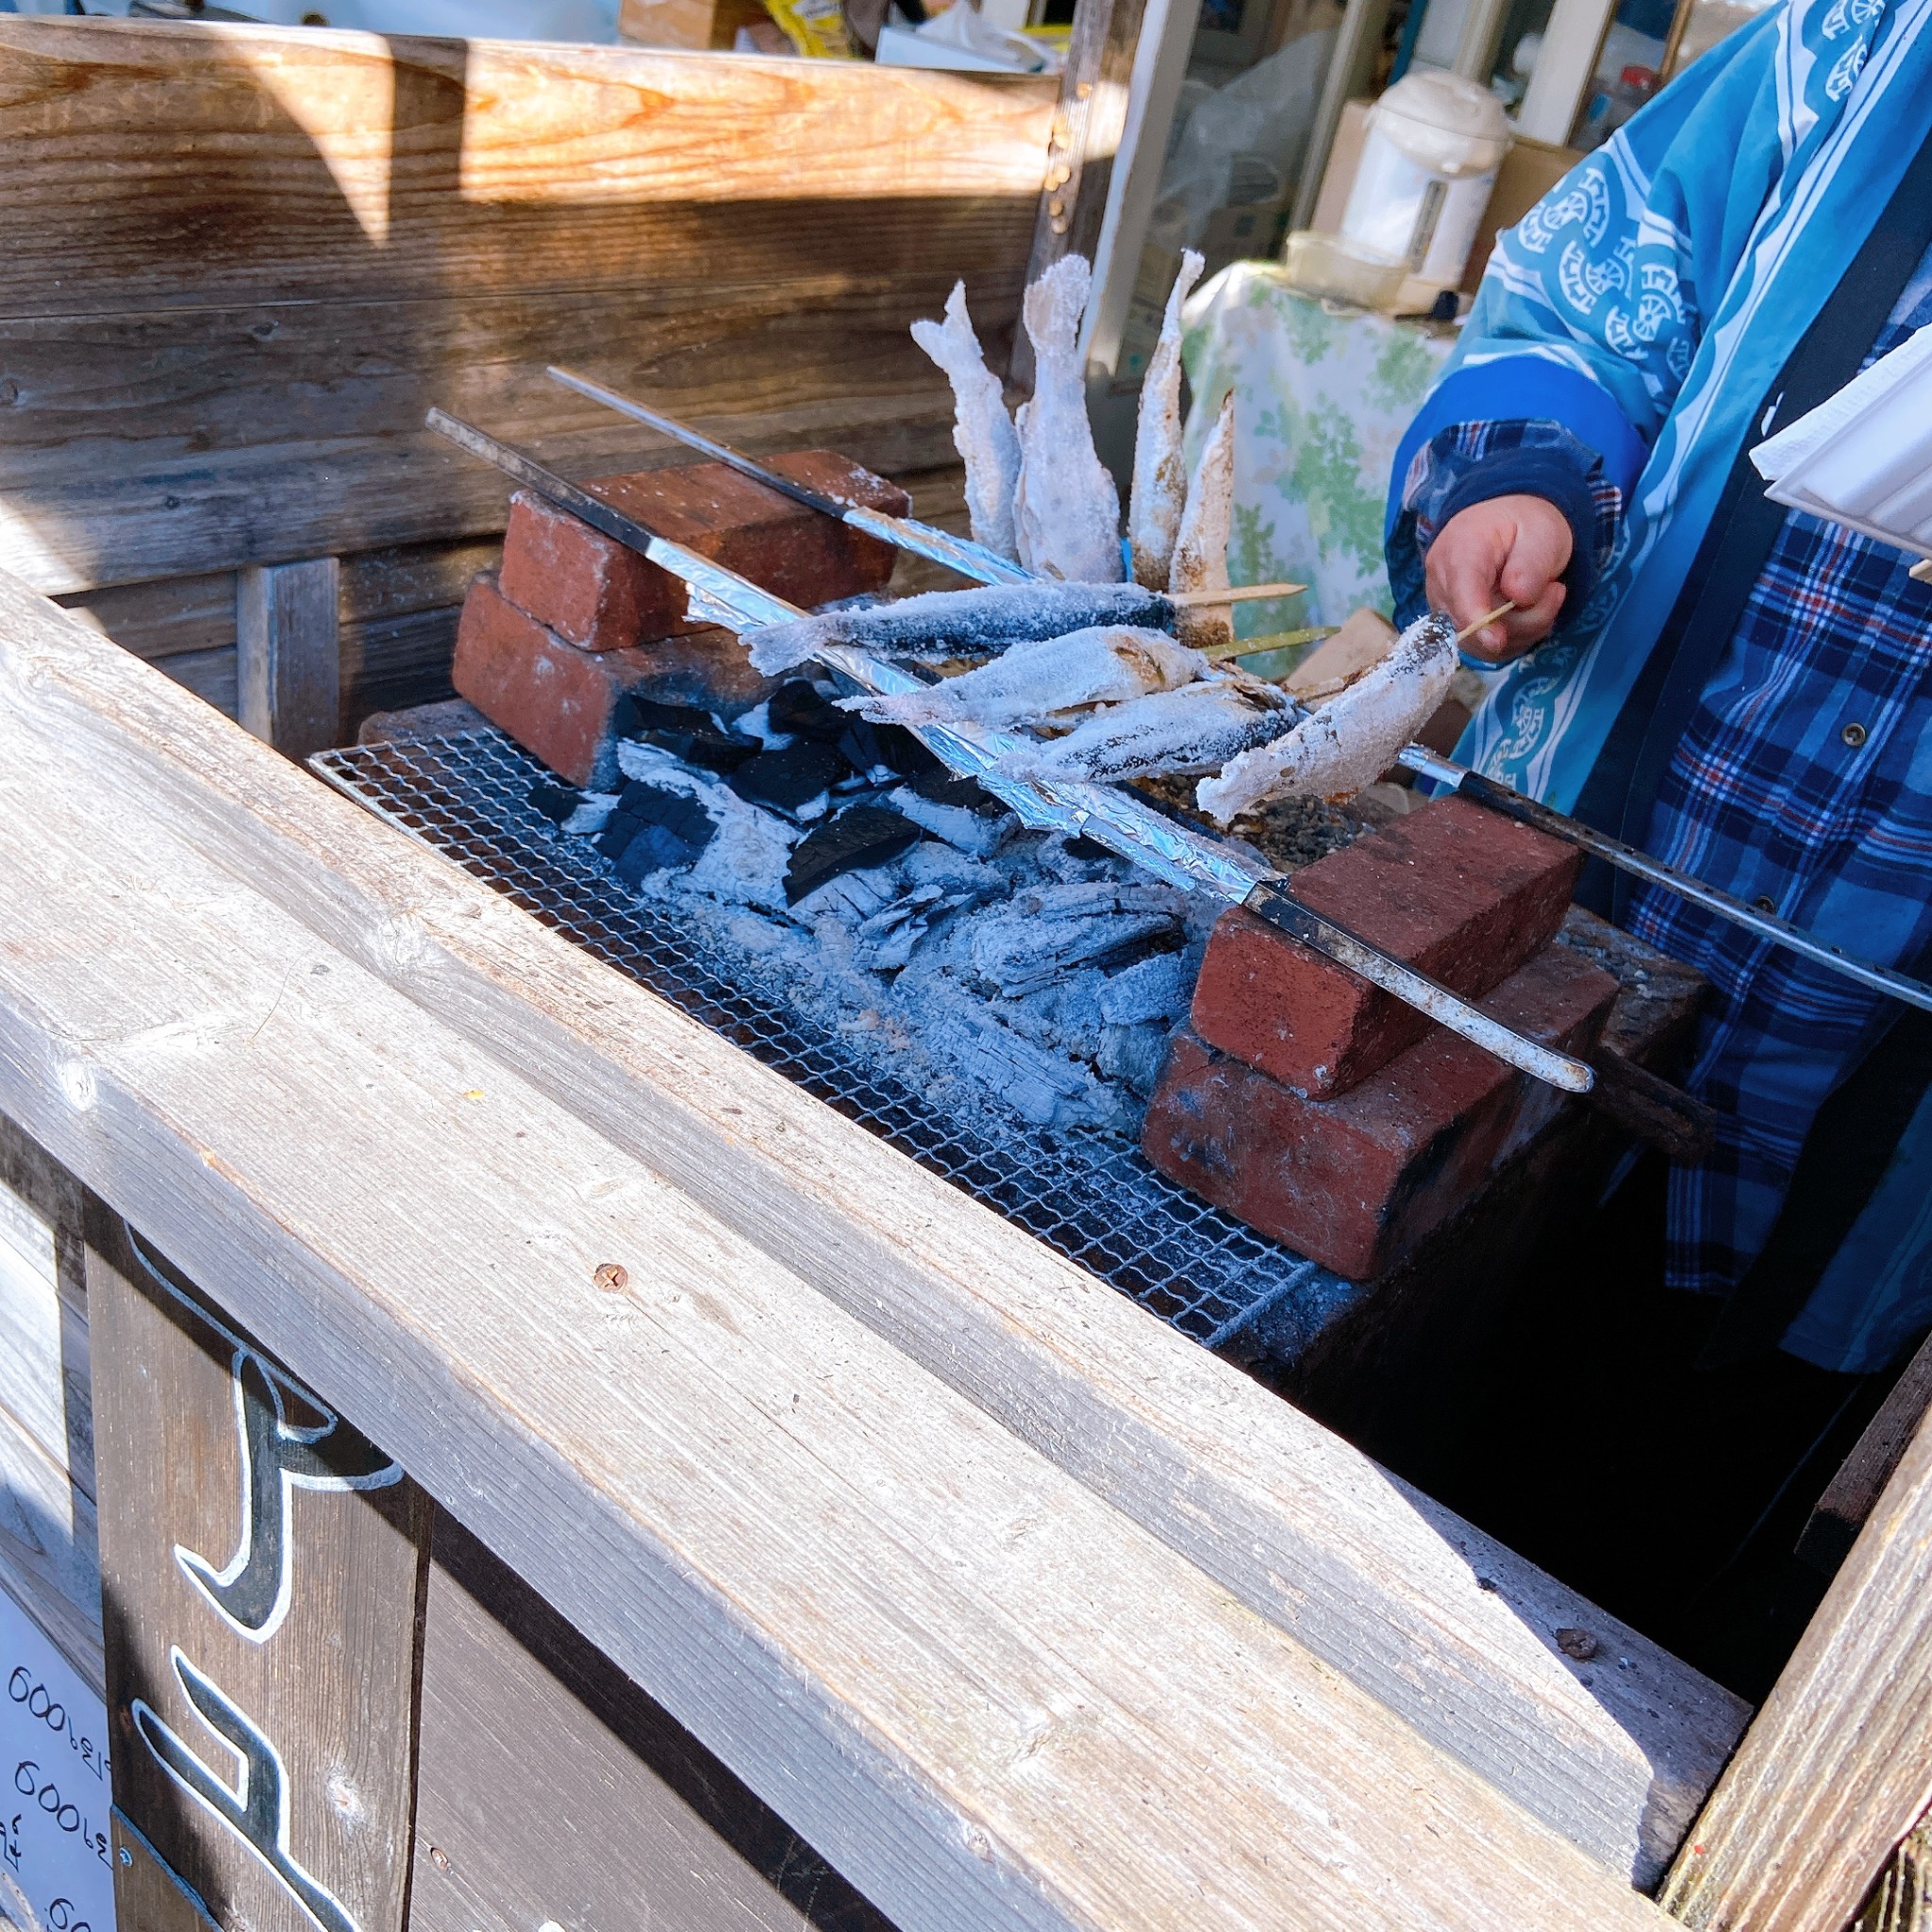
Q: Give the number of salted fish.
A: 8